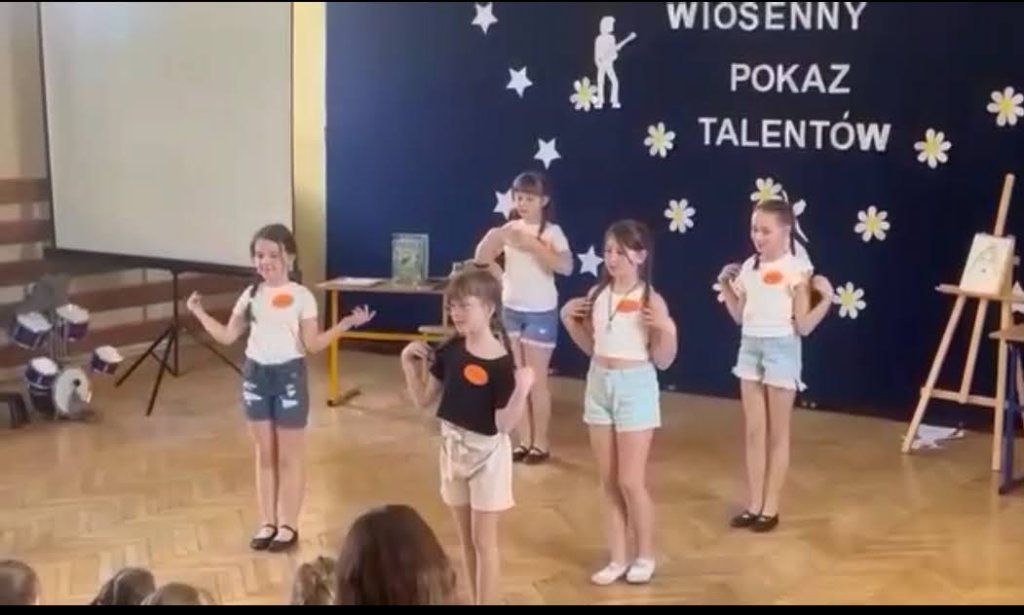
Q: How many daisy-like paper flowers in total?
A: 9